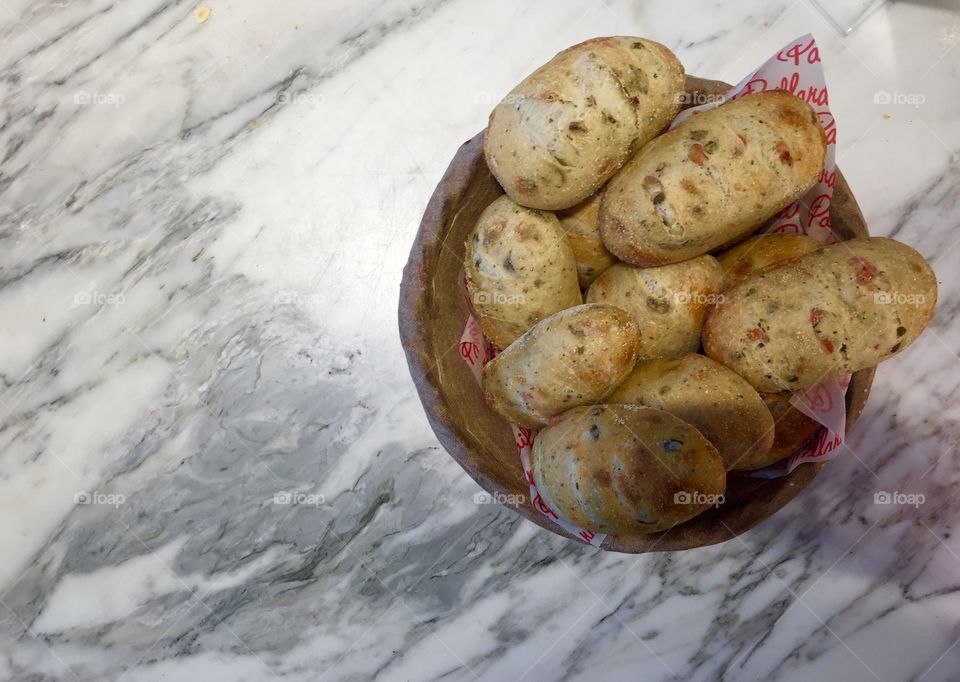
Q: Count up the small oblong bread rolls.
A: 11